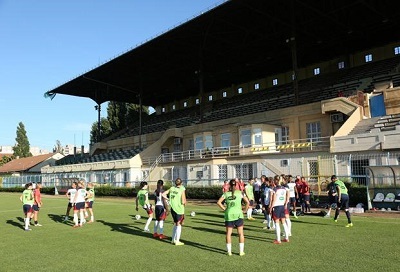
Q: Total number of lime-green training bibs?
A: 7